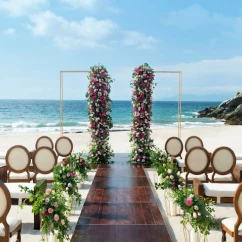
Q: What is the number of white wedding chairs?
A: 10